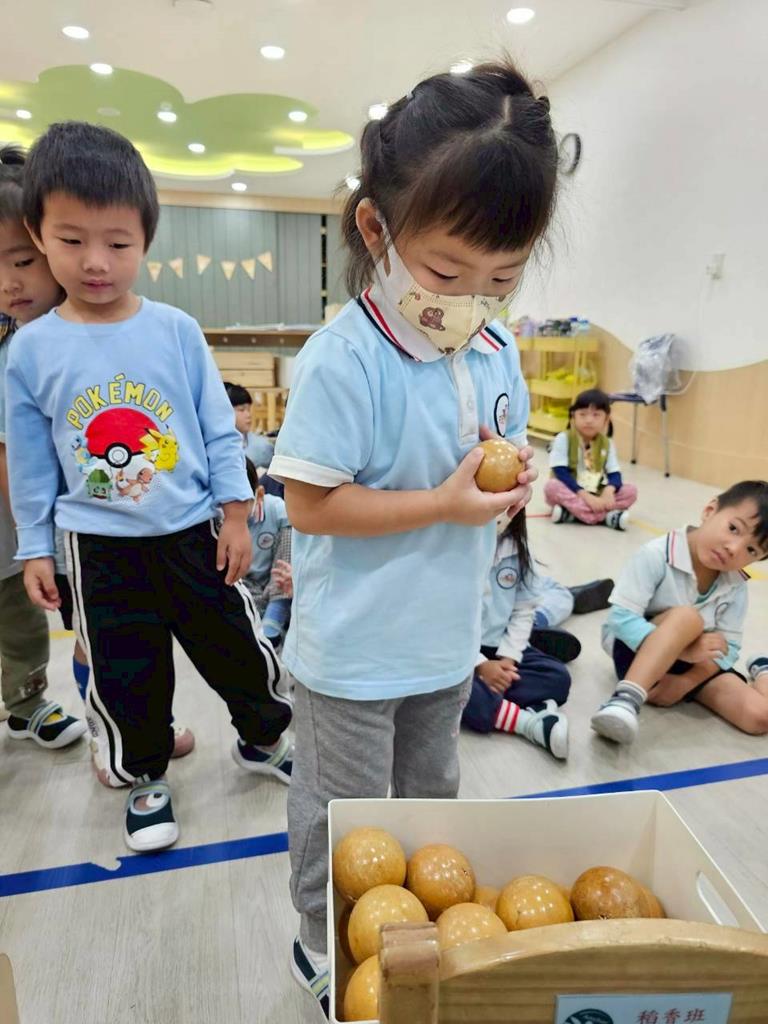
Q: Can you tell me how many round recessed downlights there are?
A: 12